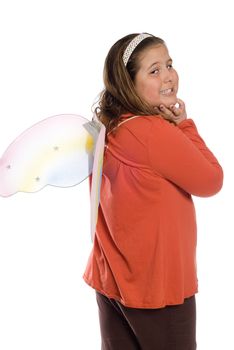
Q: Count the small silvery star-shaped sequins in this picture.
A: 3